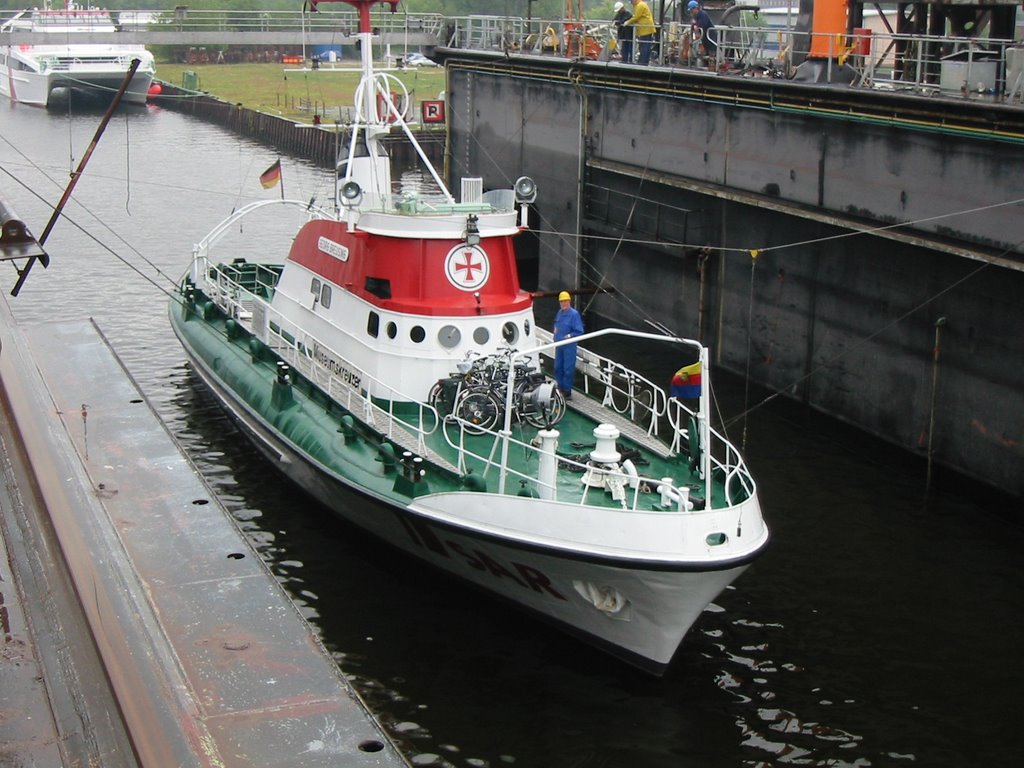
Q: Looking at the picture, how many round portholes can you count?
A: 6